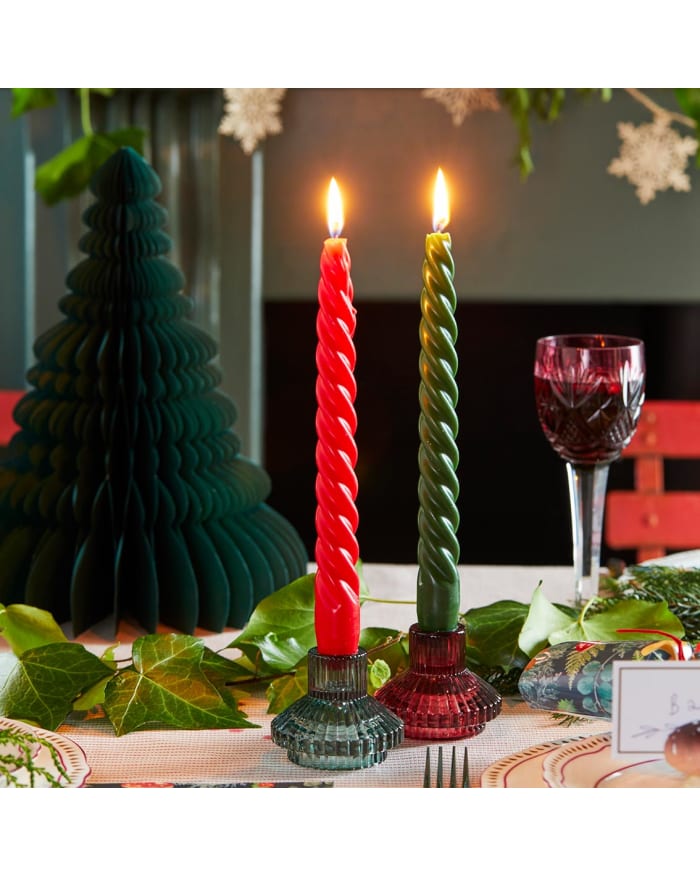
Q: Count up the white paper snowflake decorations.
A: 3